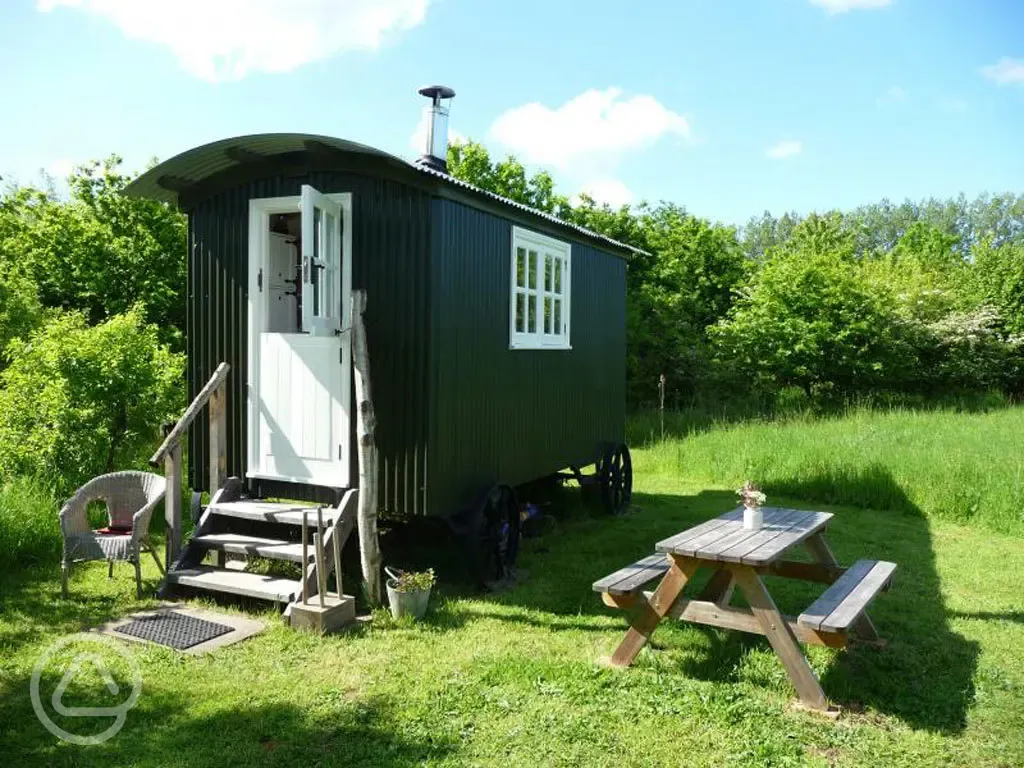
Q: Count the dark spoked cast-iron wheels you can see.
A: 2